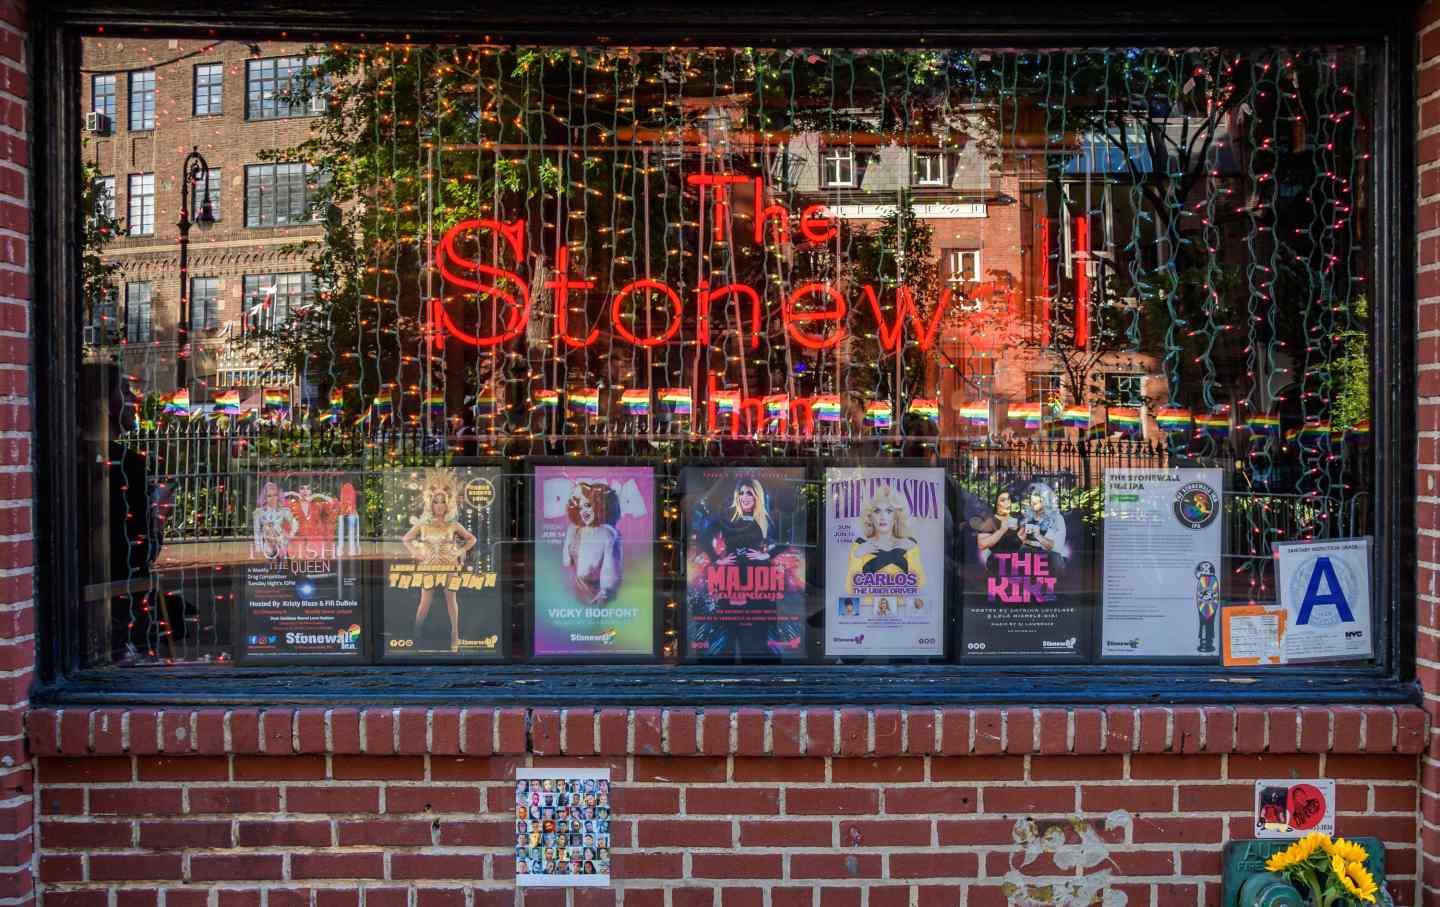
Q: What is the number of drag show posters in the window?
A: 6